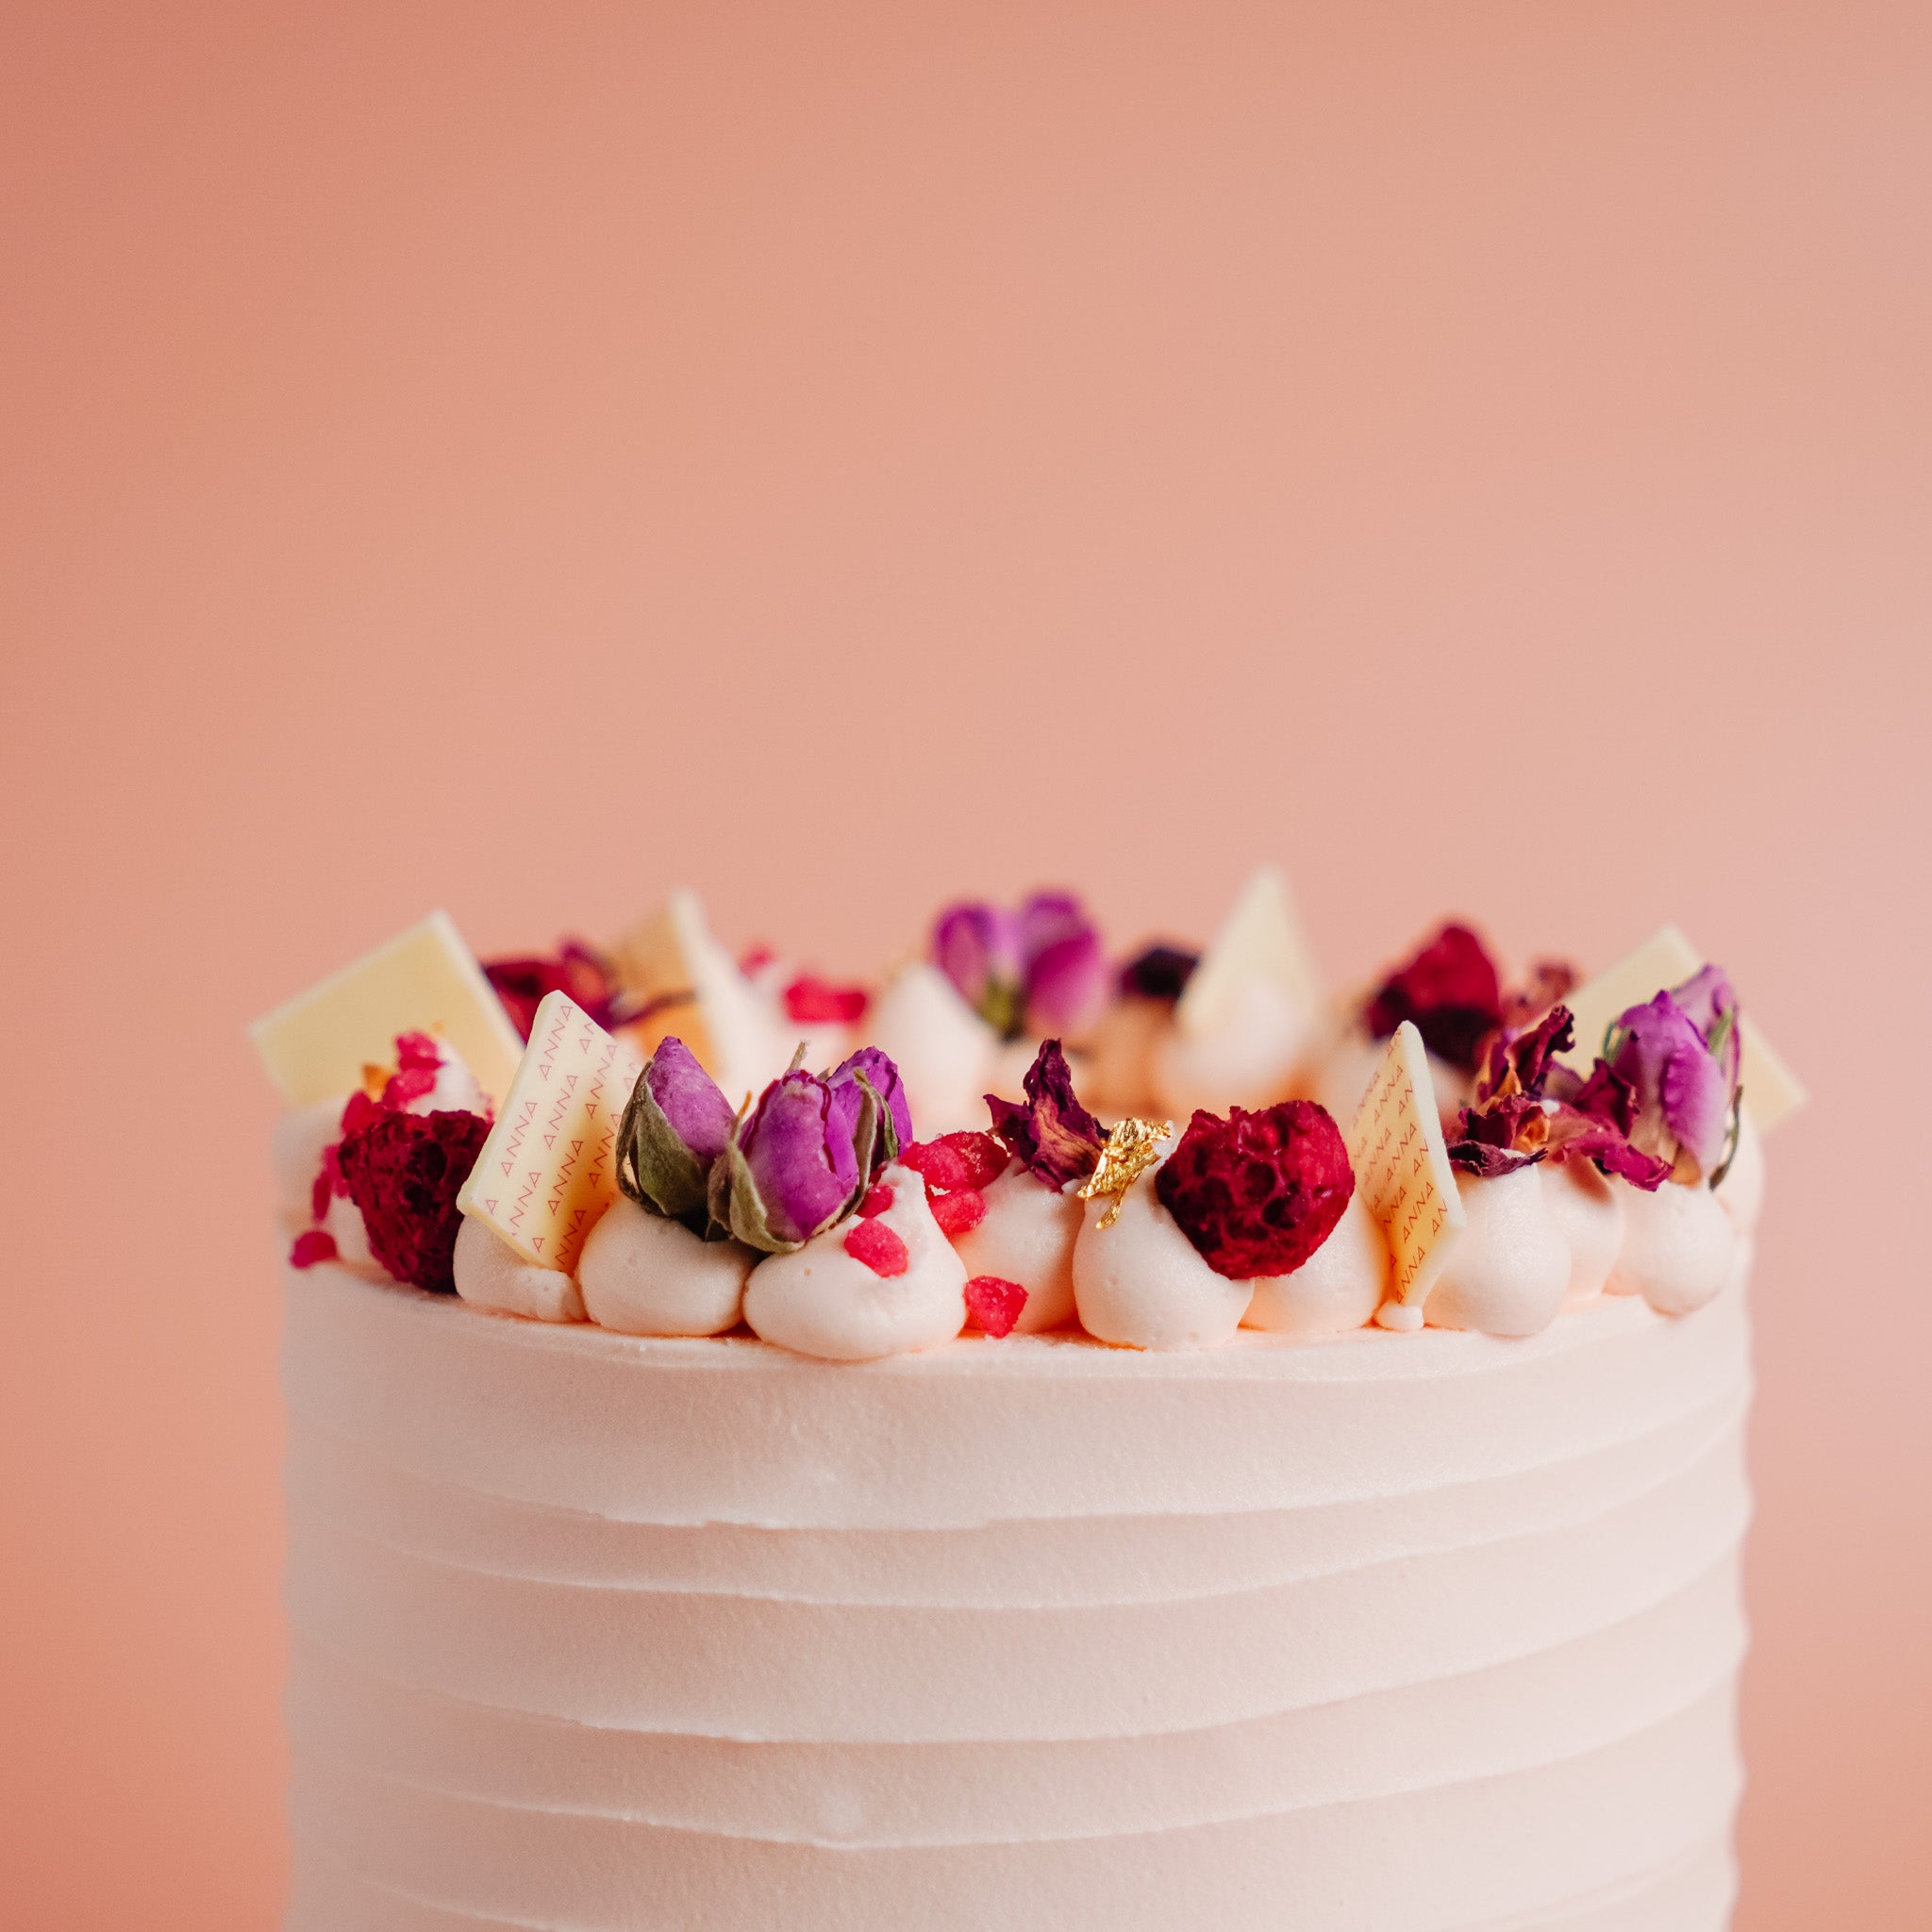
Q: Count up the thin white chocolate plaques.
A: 6